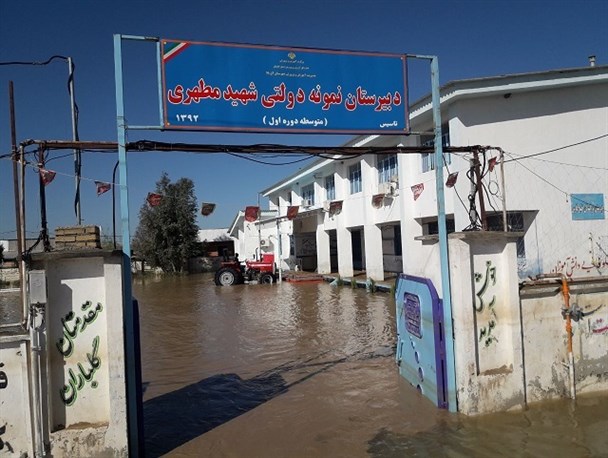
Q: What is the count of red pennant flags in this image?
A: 11